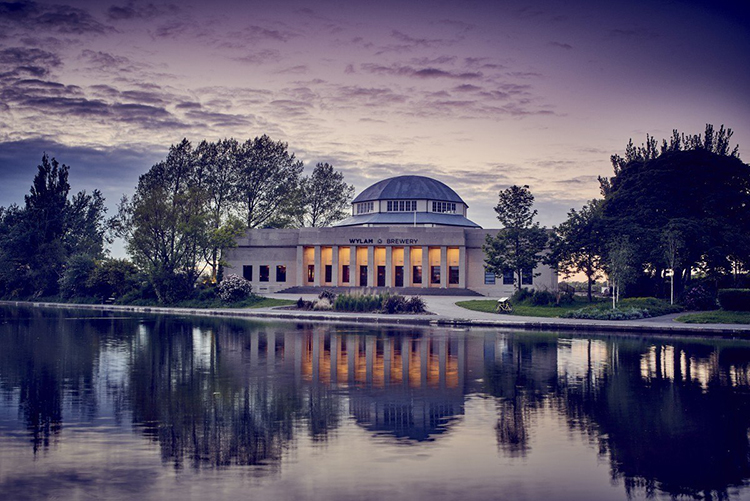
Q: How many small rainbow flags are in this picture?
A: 0